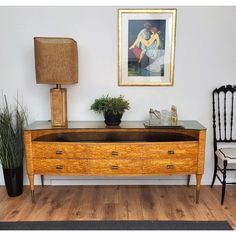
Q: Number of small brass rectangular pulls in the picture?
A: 6